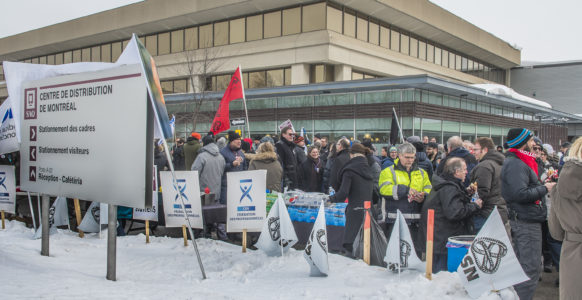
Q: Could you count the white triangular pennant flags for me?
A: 6